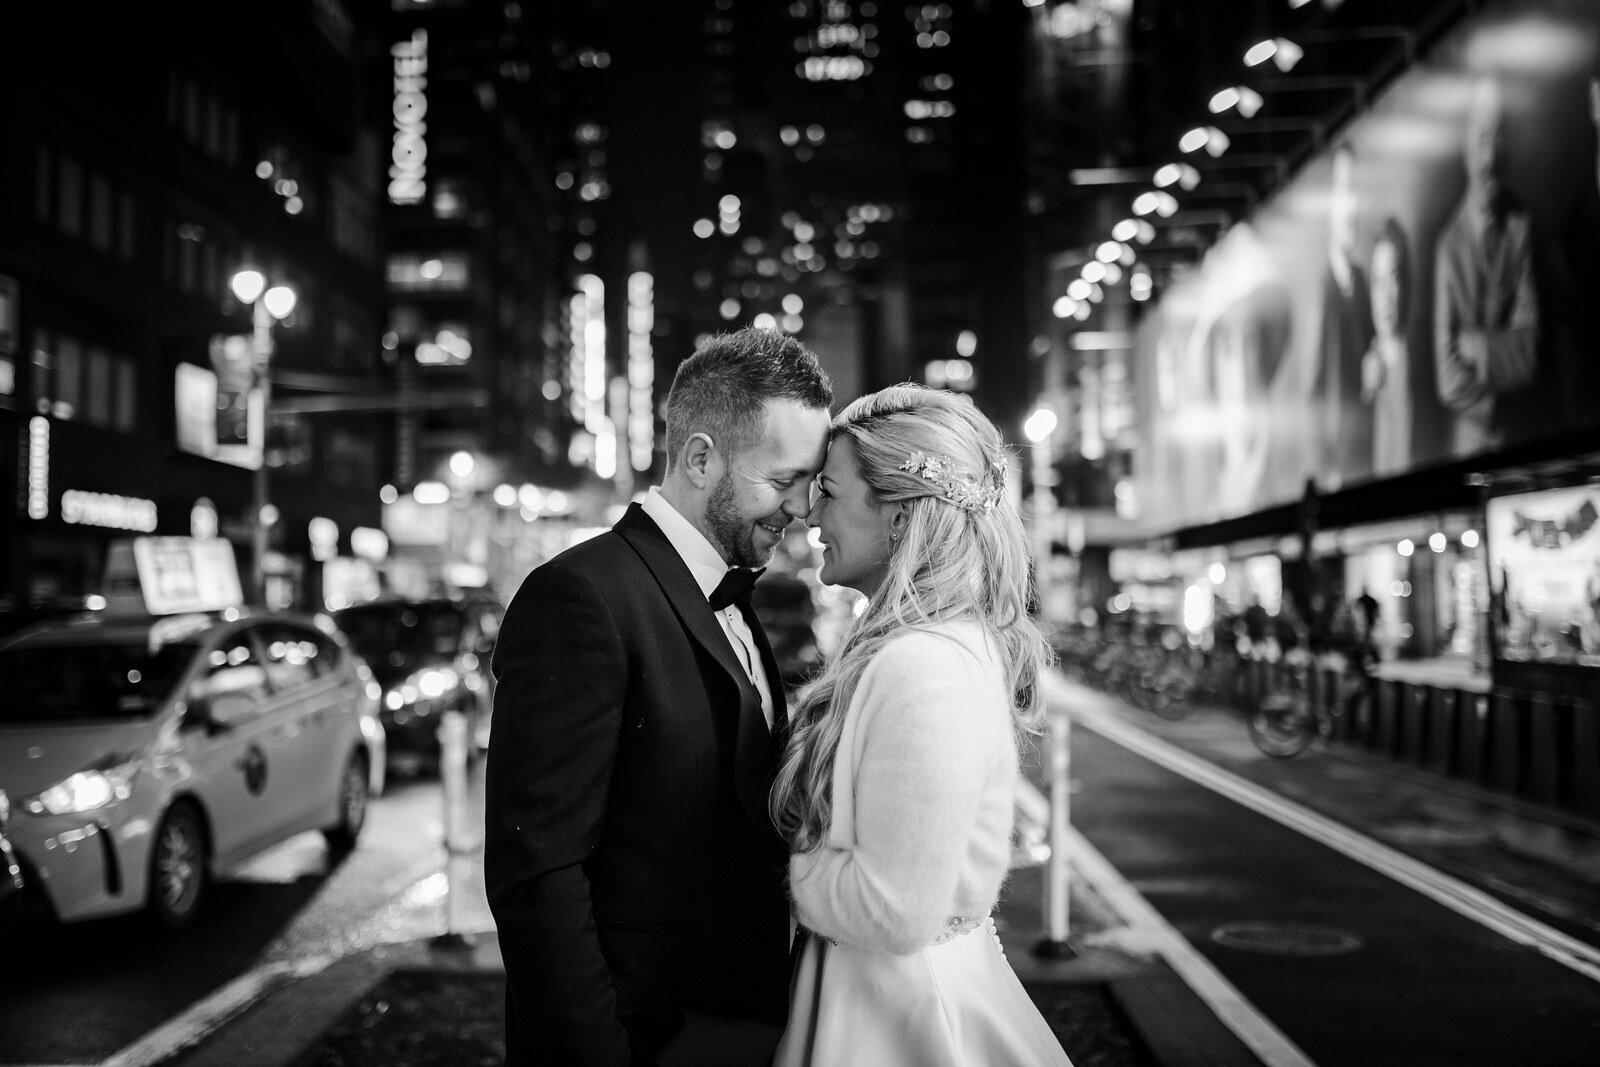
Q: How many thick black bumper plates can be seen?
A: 0